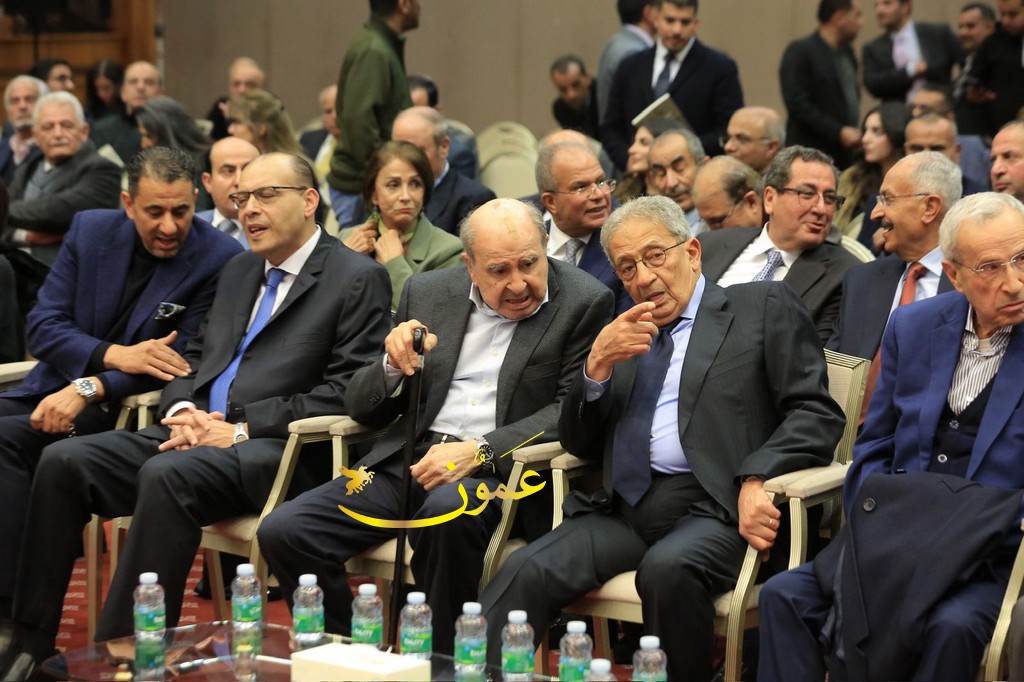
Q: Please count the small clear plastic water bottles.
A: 10